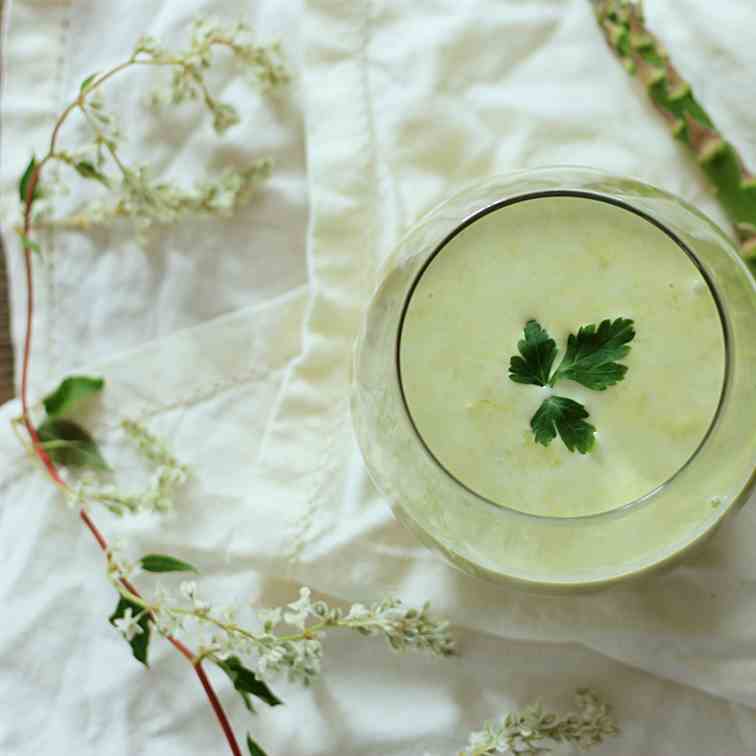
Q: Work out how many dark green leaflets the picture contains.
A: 3